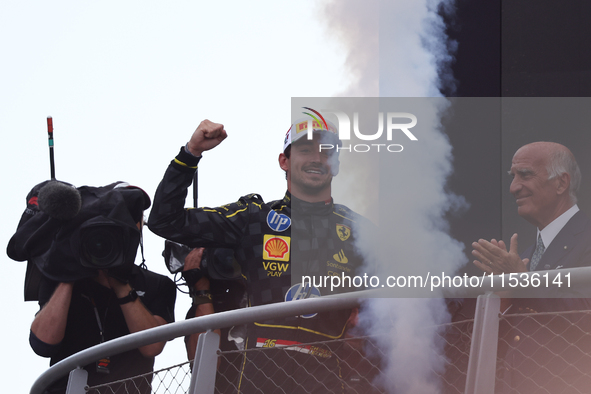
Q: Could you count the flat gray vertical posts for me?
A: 3